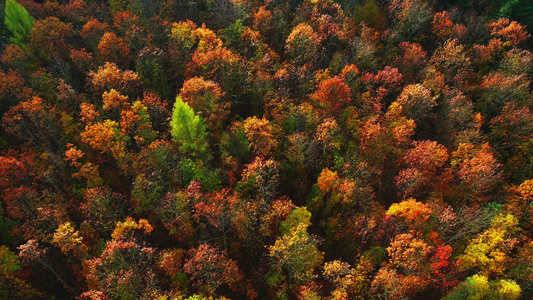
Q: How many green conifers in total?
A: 2